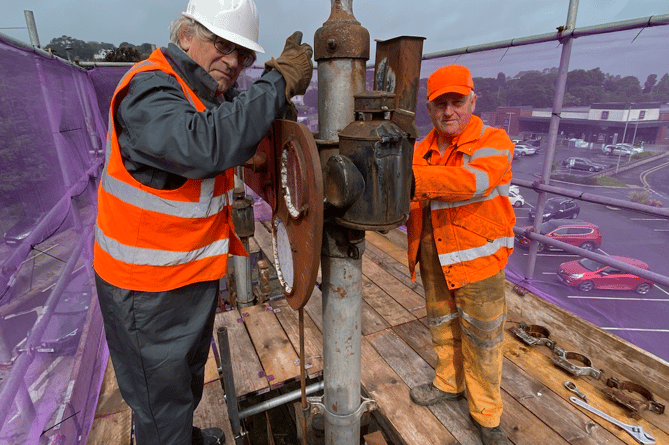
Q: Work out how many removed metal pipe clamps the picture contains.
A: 3